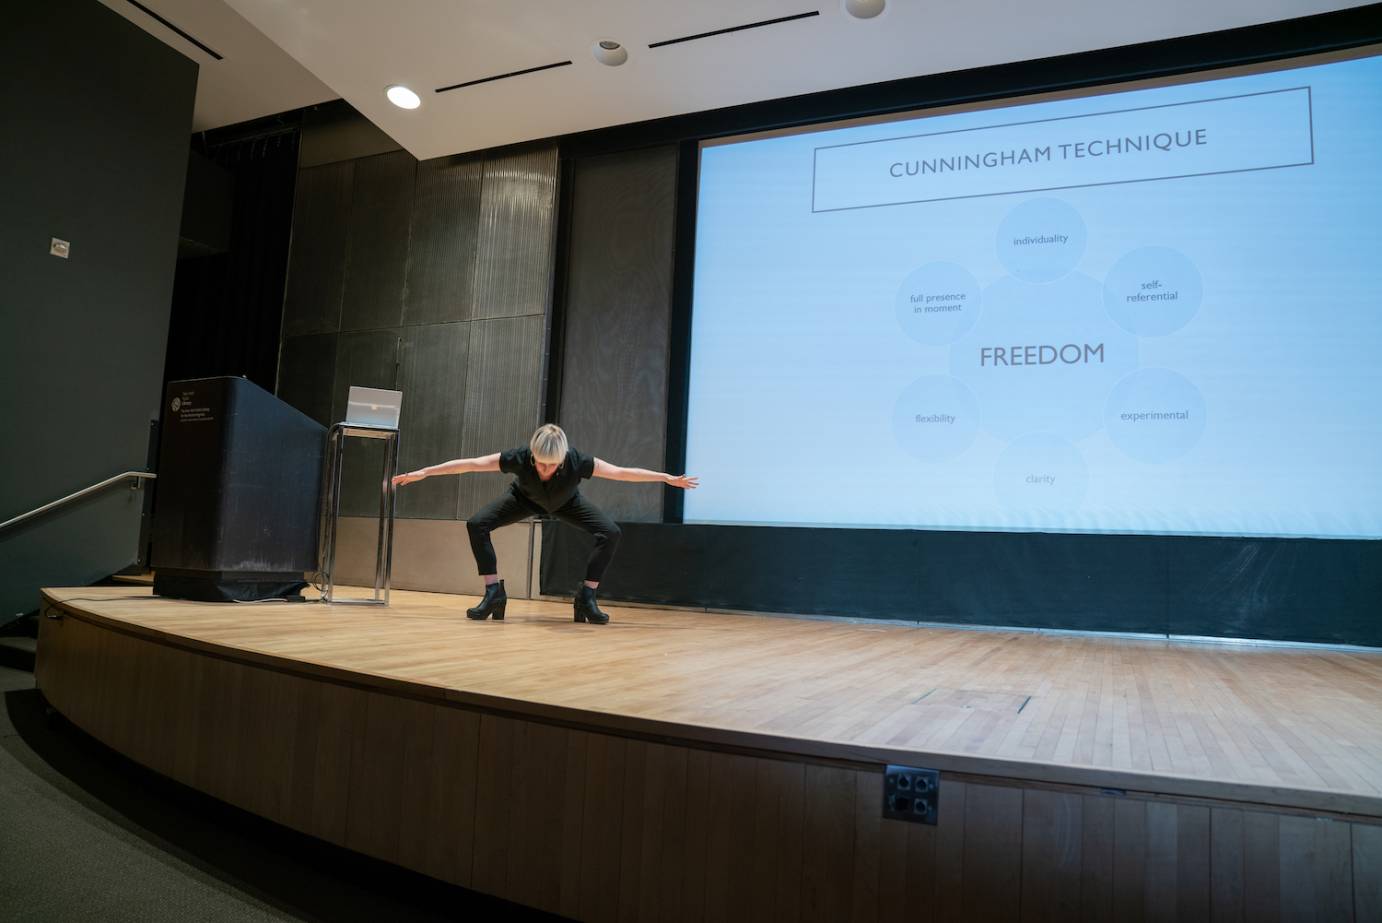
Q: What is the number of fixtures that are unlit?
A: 2